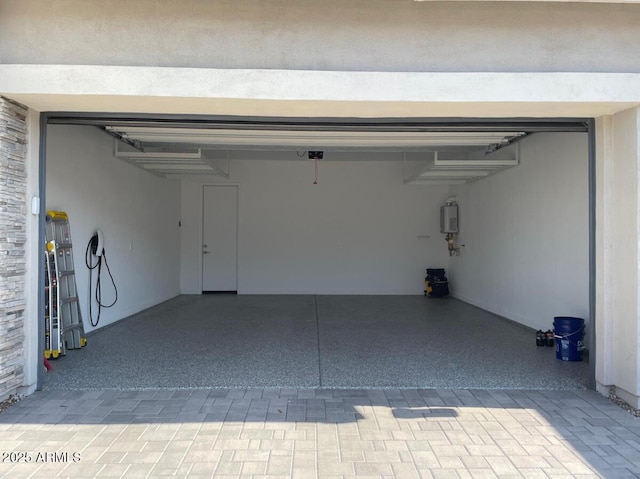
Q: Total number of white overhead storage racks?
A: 2